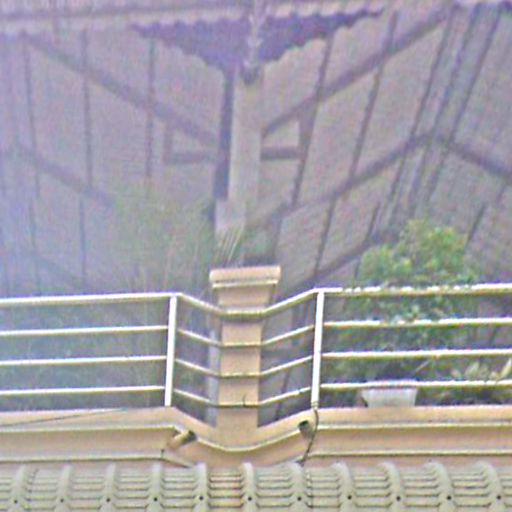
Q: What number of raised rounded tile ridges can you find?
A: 11